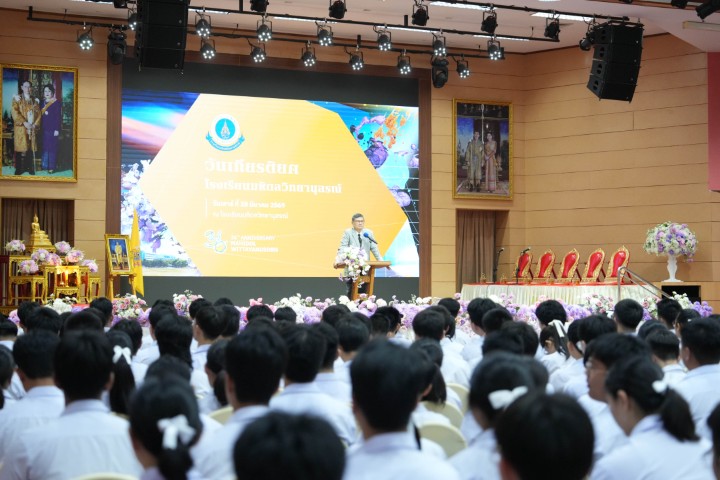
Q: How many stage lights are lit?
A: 14